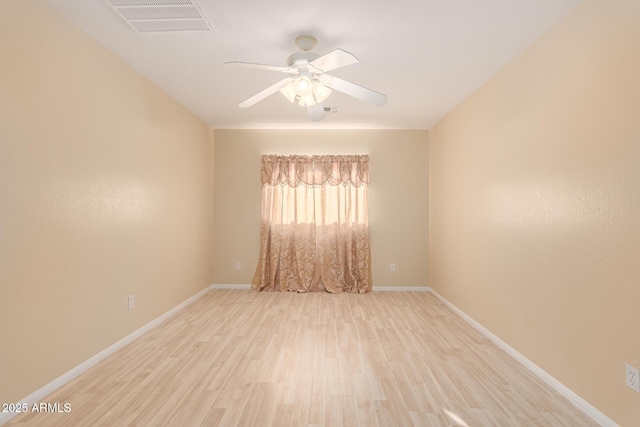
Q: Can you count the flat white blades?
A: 5